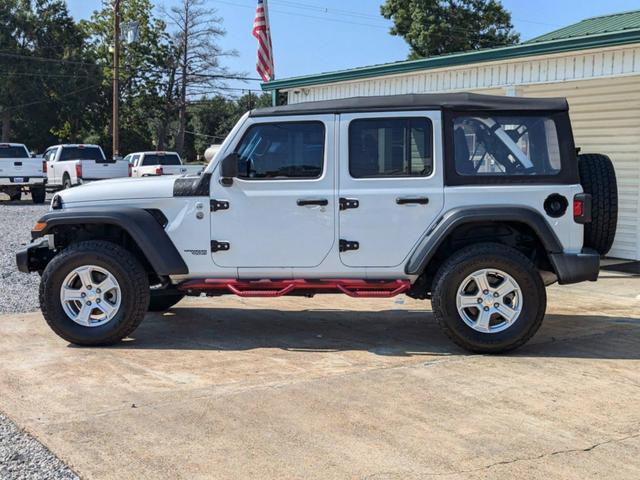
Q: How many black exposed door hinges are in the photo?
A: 4